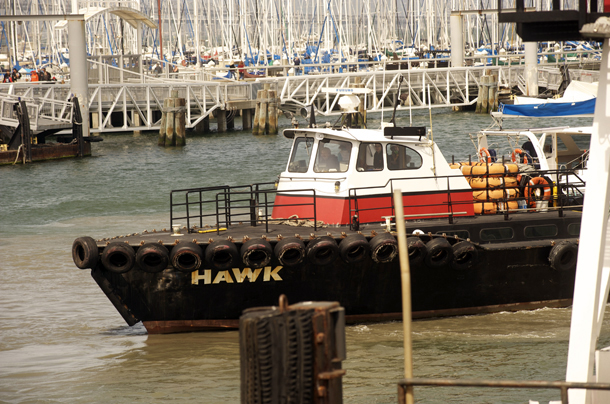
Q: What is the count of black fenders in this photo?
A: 14